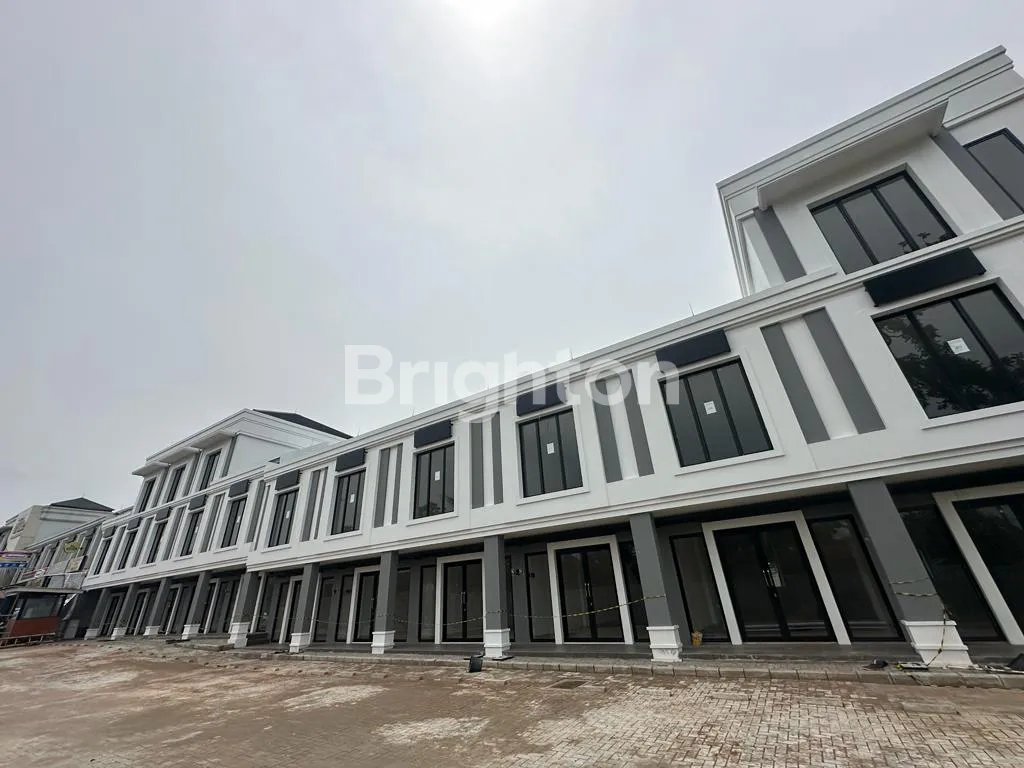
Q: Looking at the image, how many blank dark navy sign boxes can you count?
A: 11